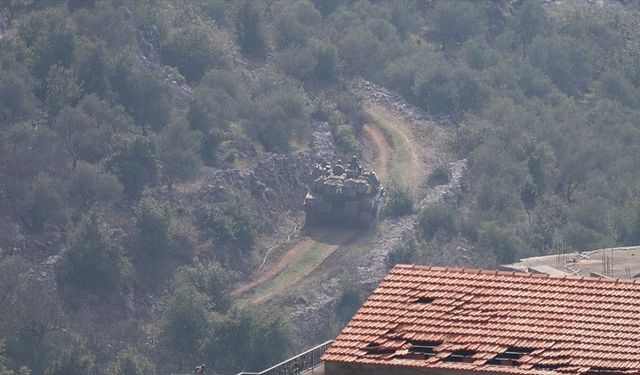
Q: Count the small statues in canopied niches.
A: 0